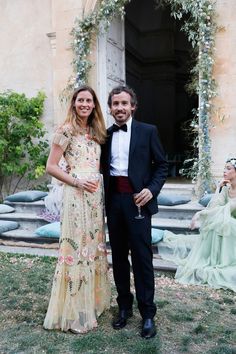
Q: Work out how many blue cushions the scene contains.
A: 7